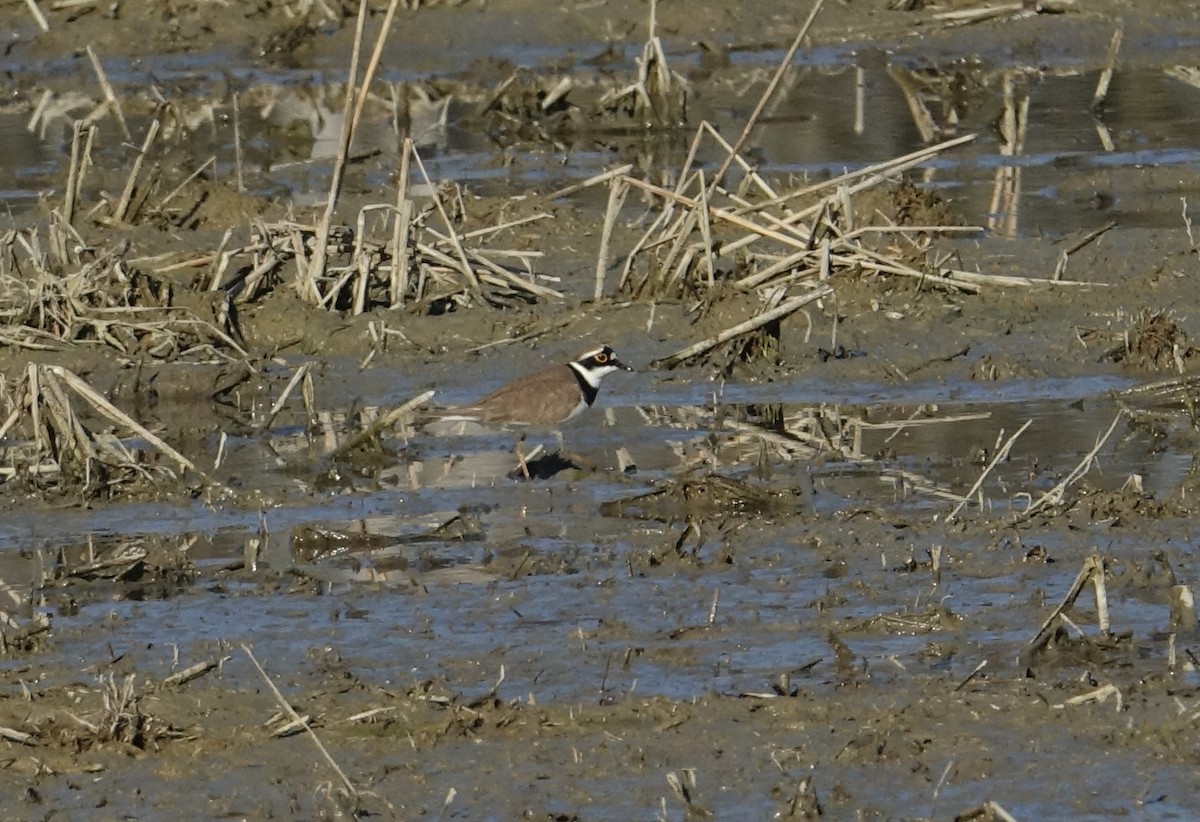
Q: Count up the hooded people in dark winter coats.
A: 0